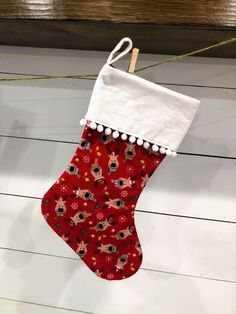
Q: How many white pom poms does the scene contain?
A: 13